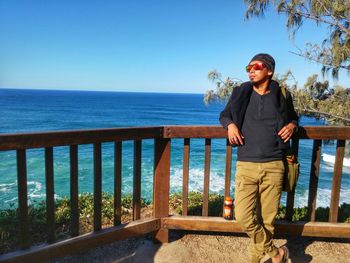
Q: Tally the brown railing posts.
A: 13